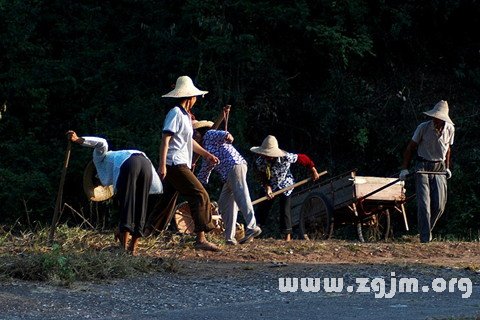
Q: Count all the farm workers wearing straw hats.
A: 5